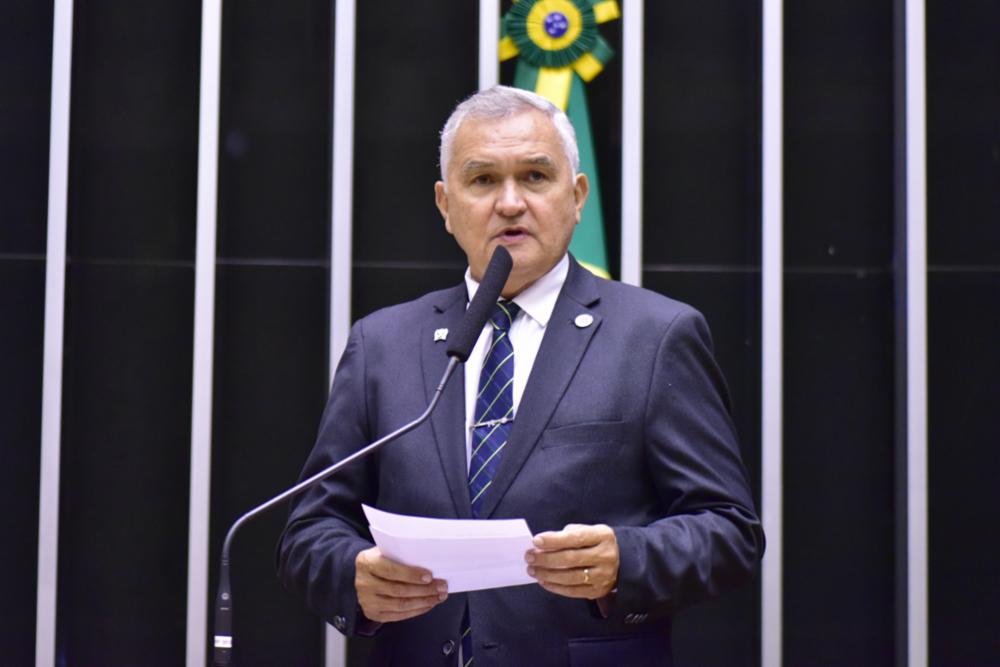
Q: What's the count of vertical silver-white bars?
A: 7